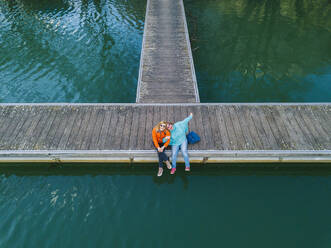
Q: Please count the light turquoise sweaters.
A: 1